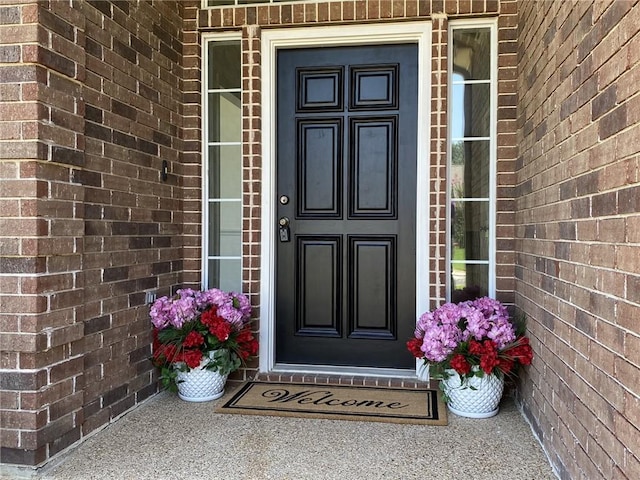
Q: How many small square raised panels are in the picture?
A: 2